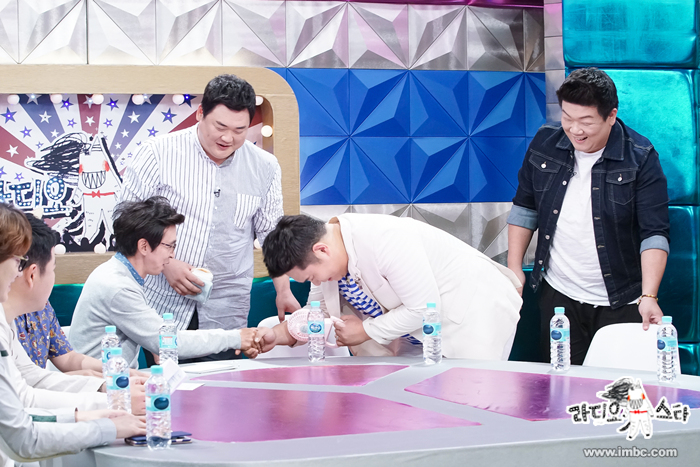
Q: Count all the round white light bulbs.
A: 10